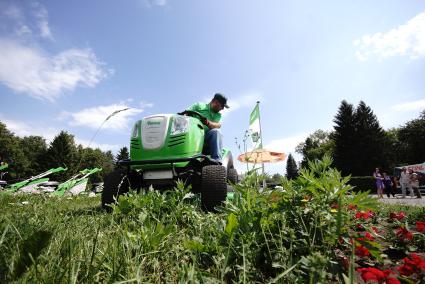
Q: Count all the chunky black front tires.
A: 2